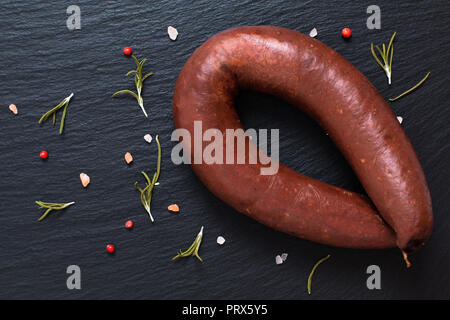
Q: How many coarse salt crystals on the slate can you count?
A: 11